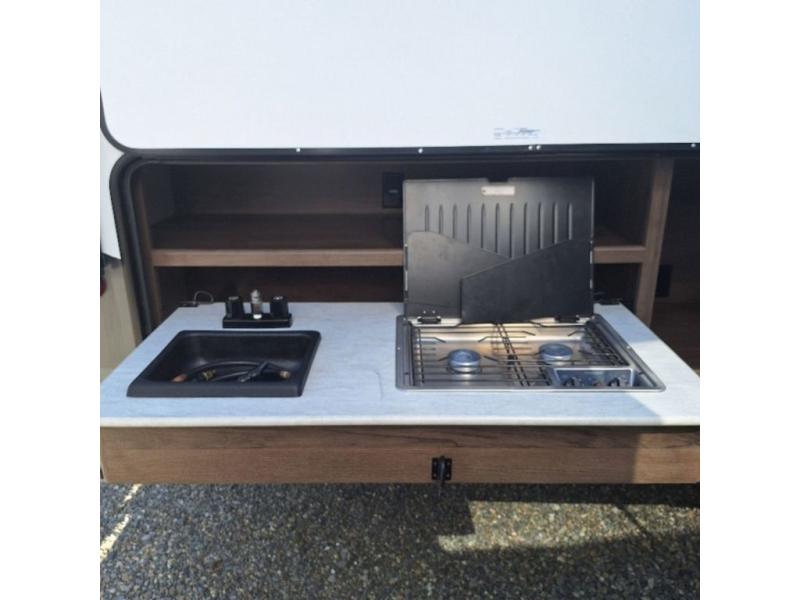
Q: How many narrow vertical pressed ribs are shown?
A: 11